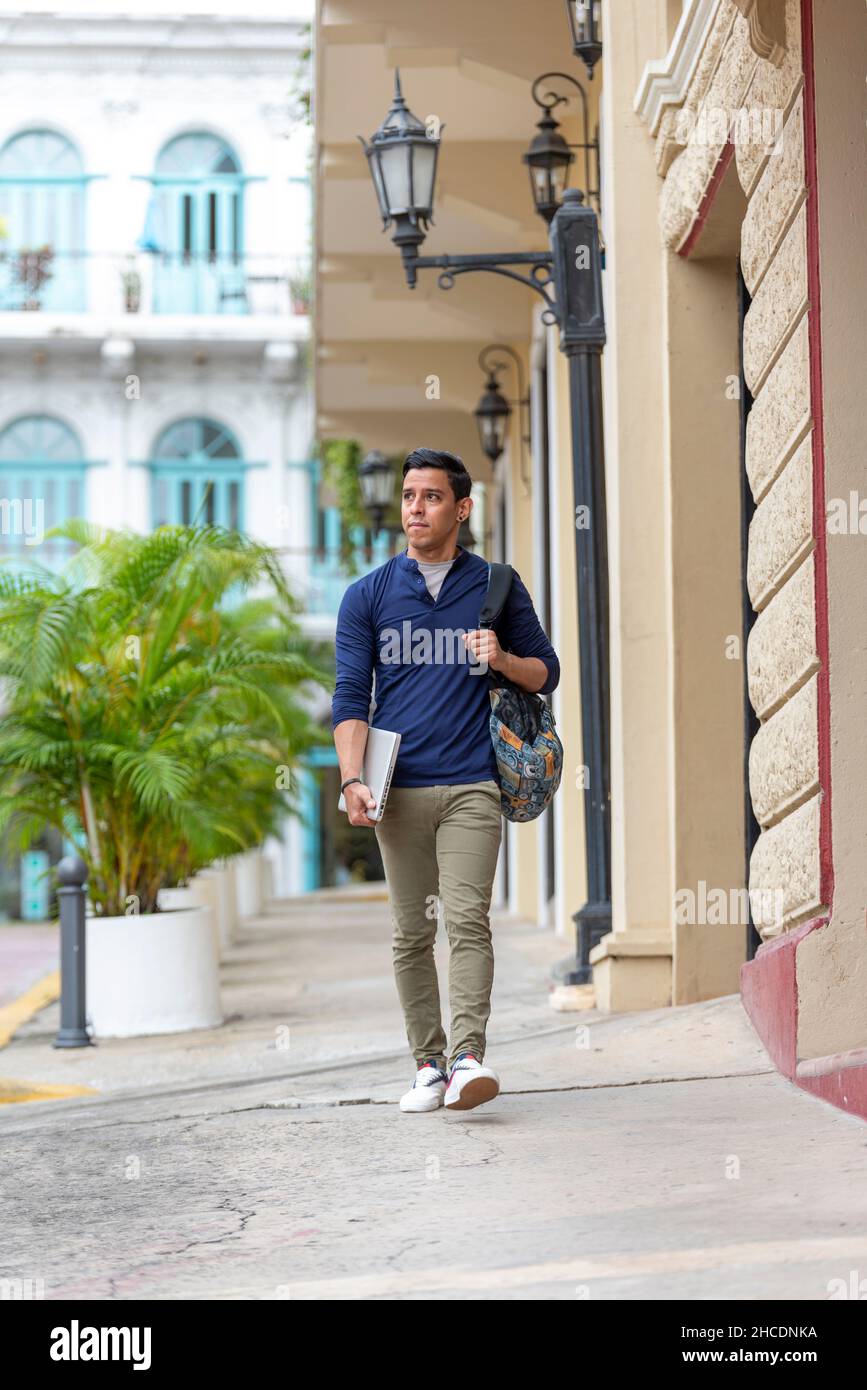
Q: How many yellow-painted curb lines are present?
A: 2